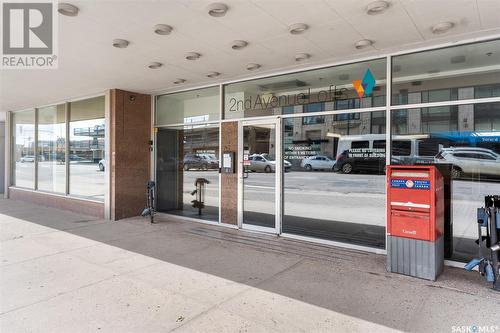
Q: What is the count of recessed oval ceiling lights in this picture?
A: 15